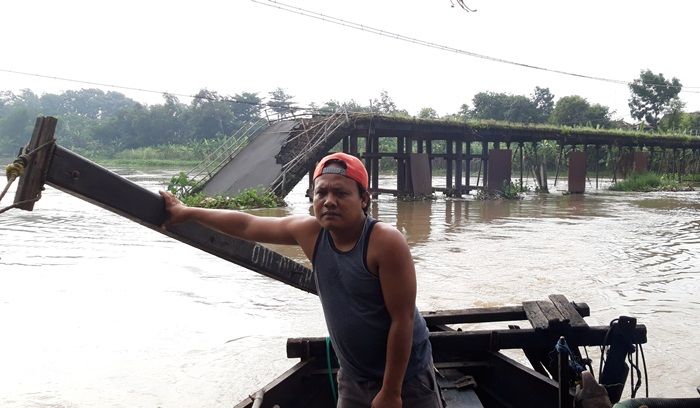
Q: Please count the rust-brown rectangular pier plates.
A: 4